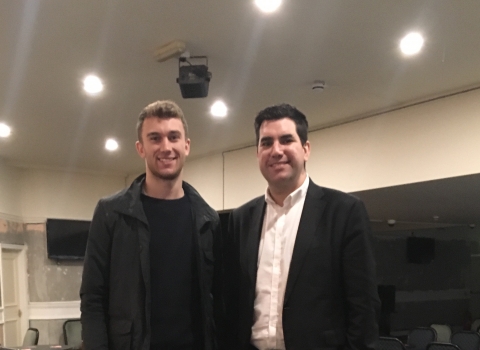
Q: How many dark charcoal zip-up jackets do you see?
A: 1